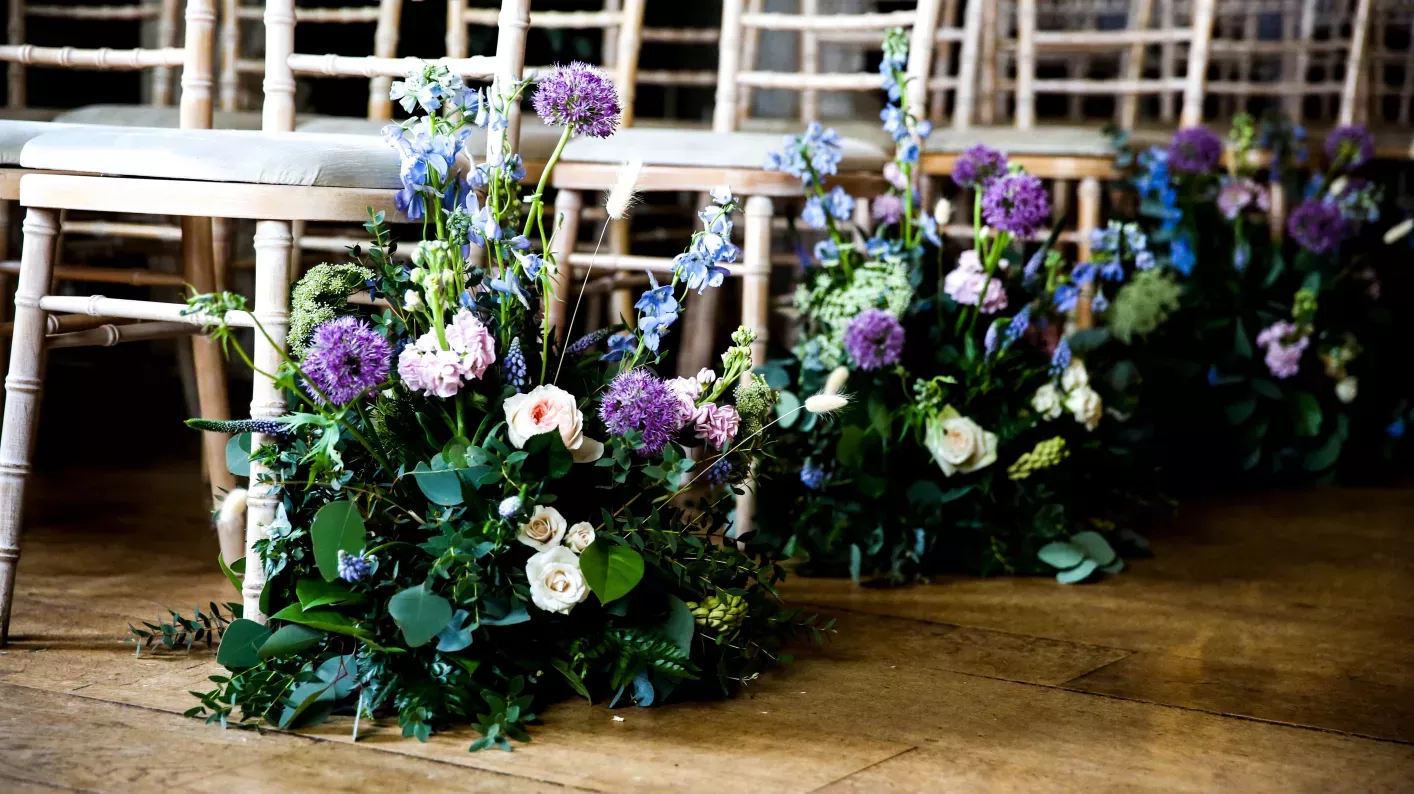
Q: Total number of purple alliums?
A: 9